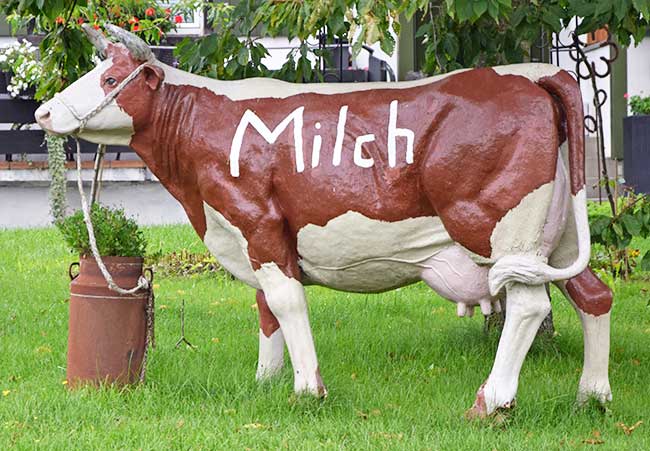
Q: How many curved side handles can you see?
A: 2